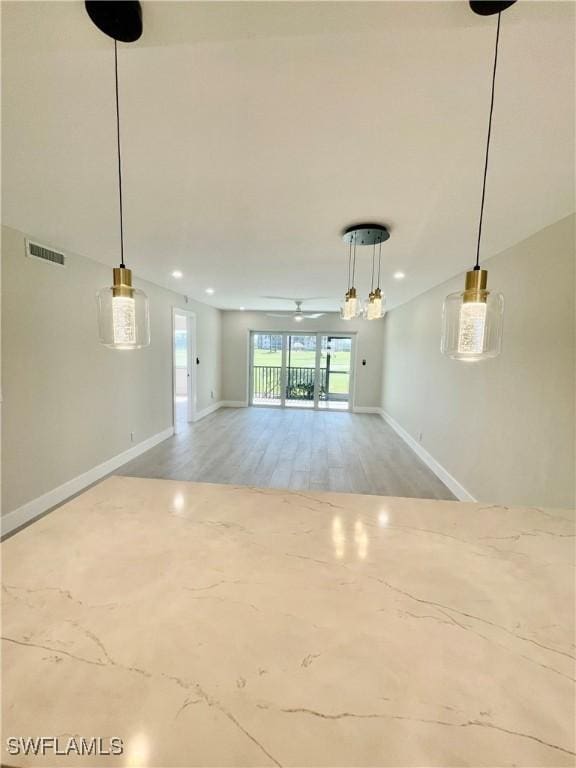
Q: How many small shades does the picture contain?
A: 4